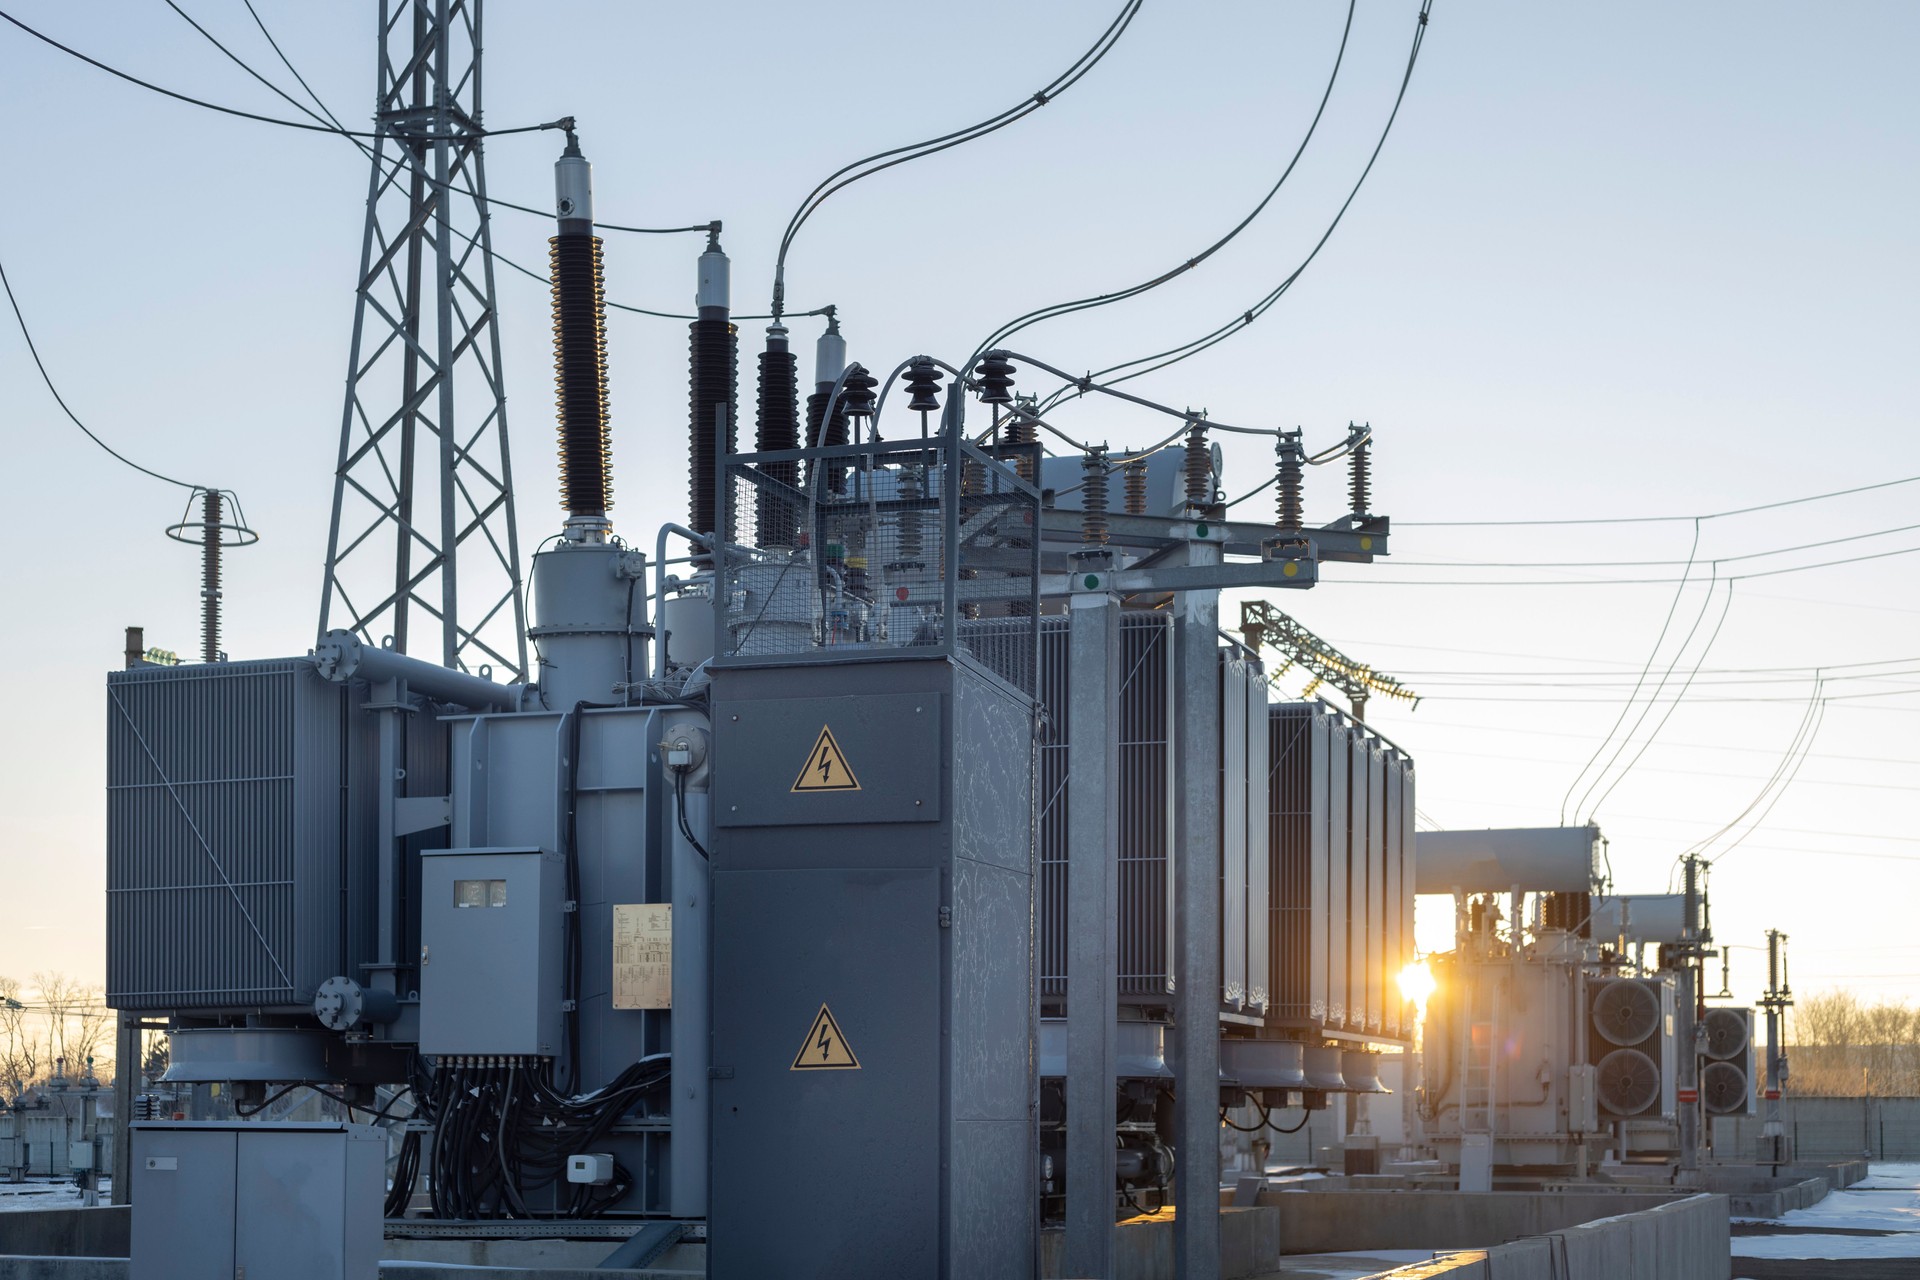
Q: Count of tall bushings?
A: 4